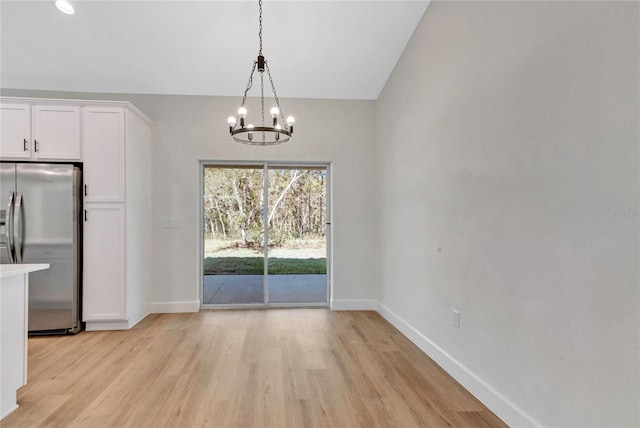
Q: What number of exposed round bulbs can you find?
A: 6